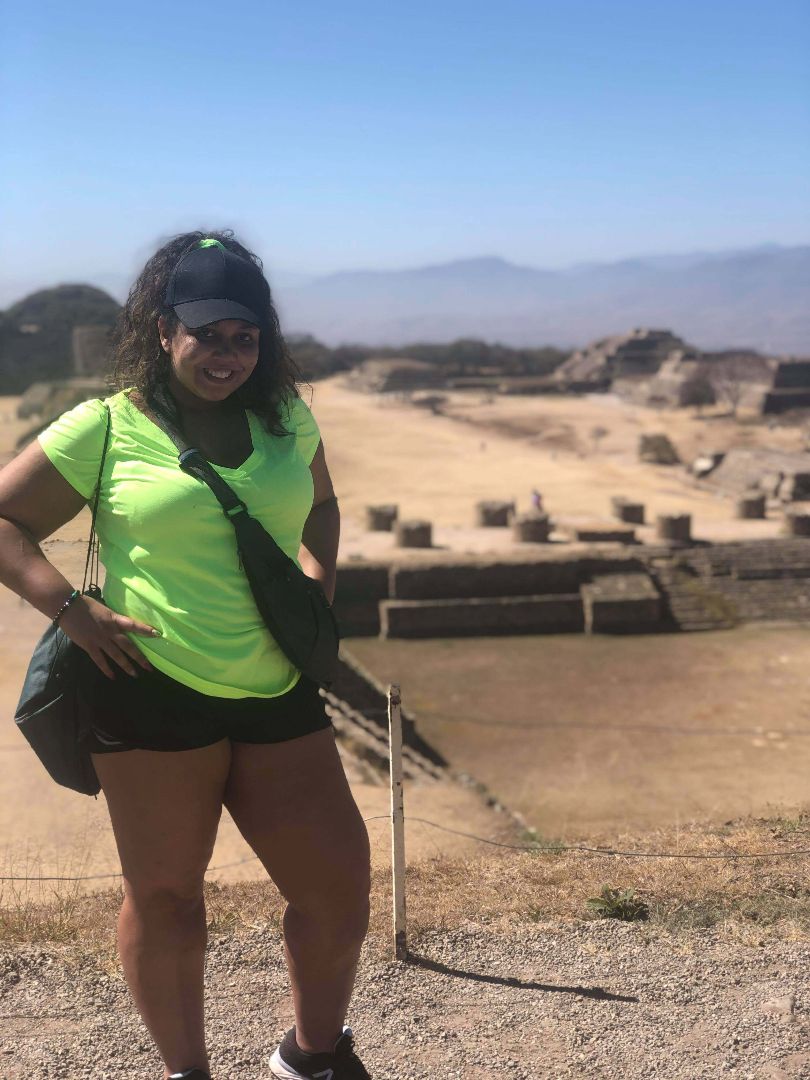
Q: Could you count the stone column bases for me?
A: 8